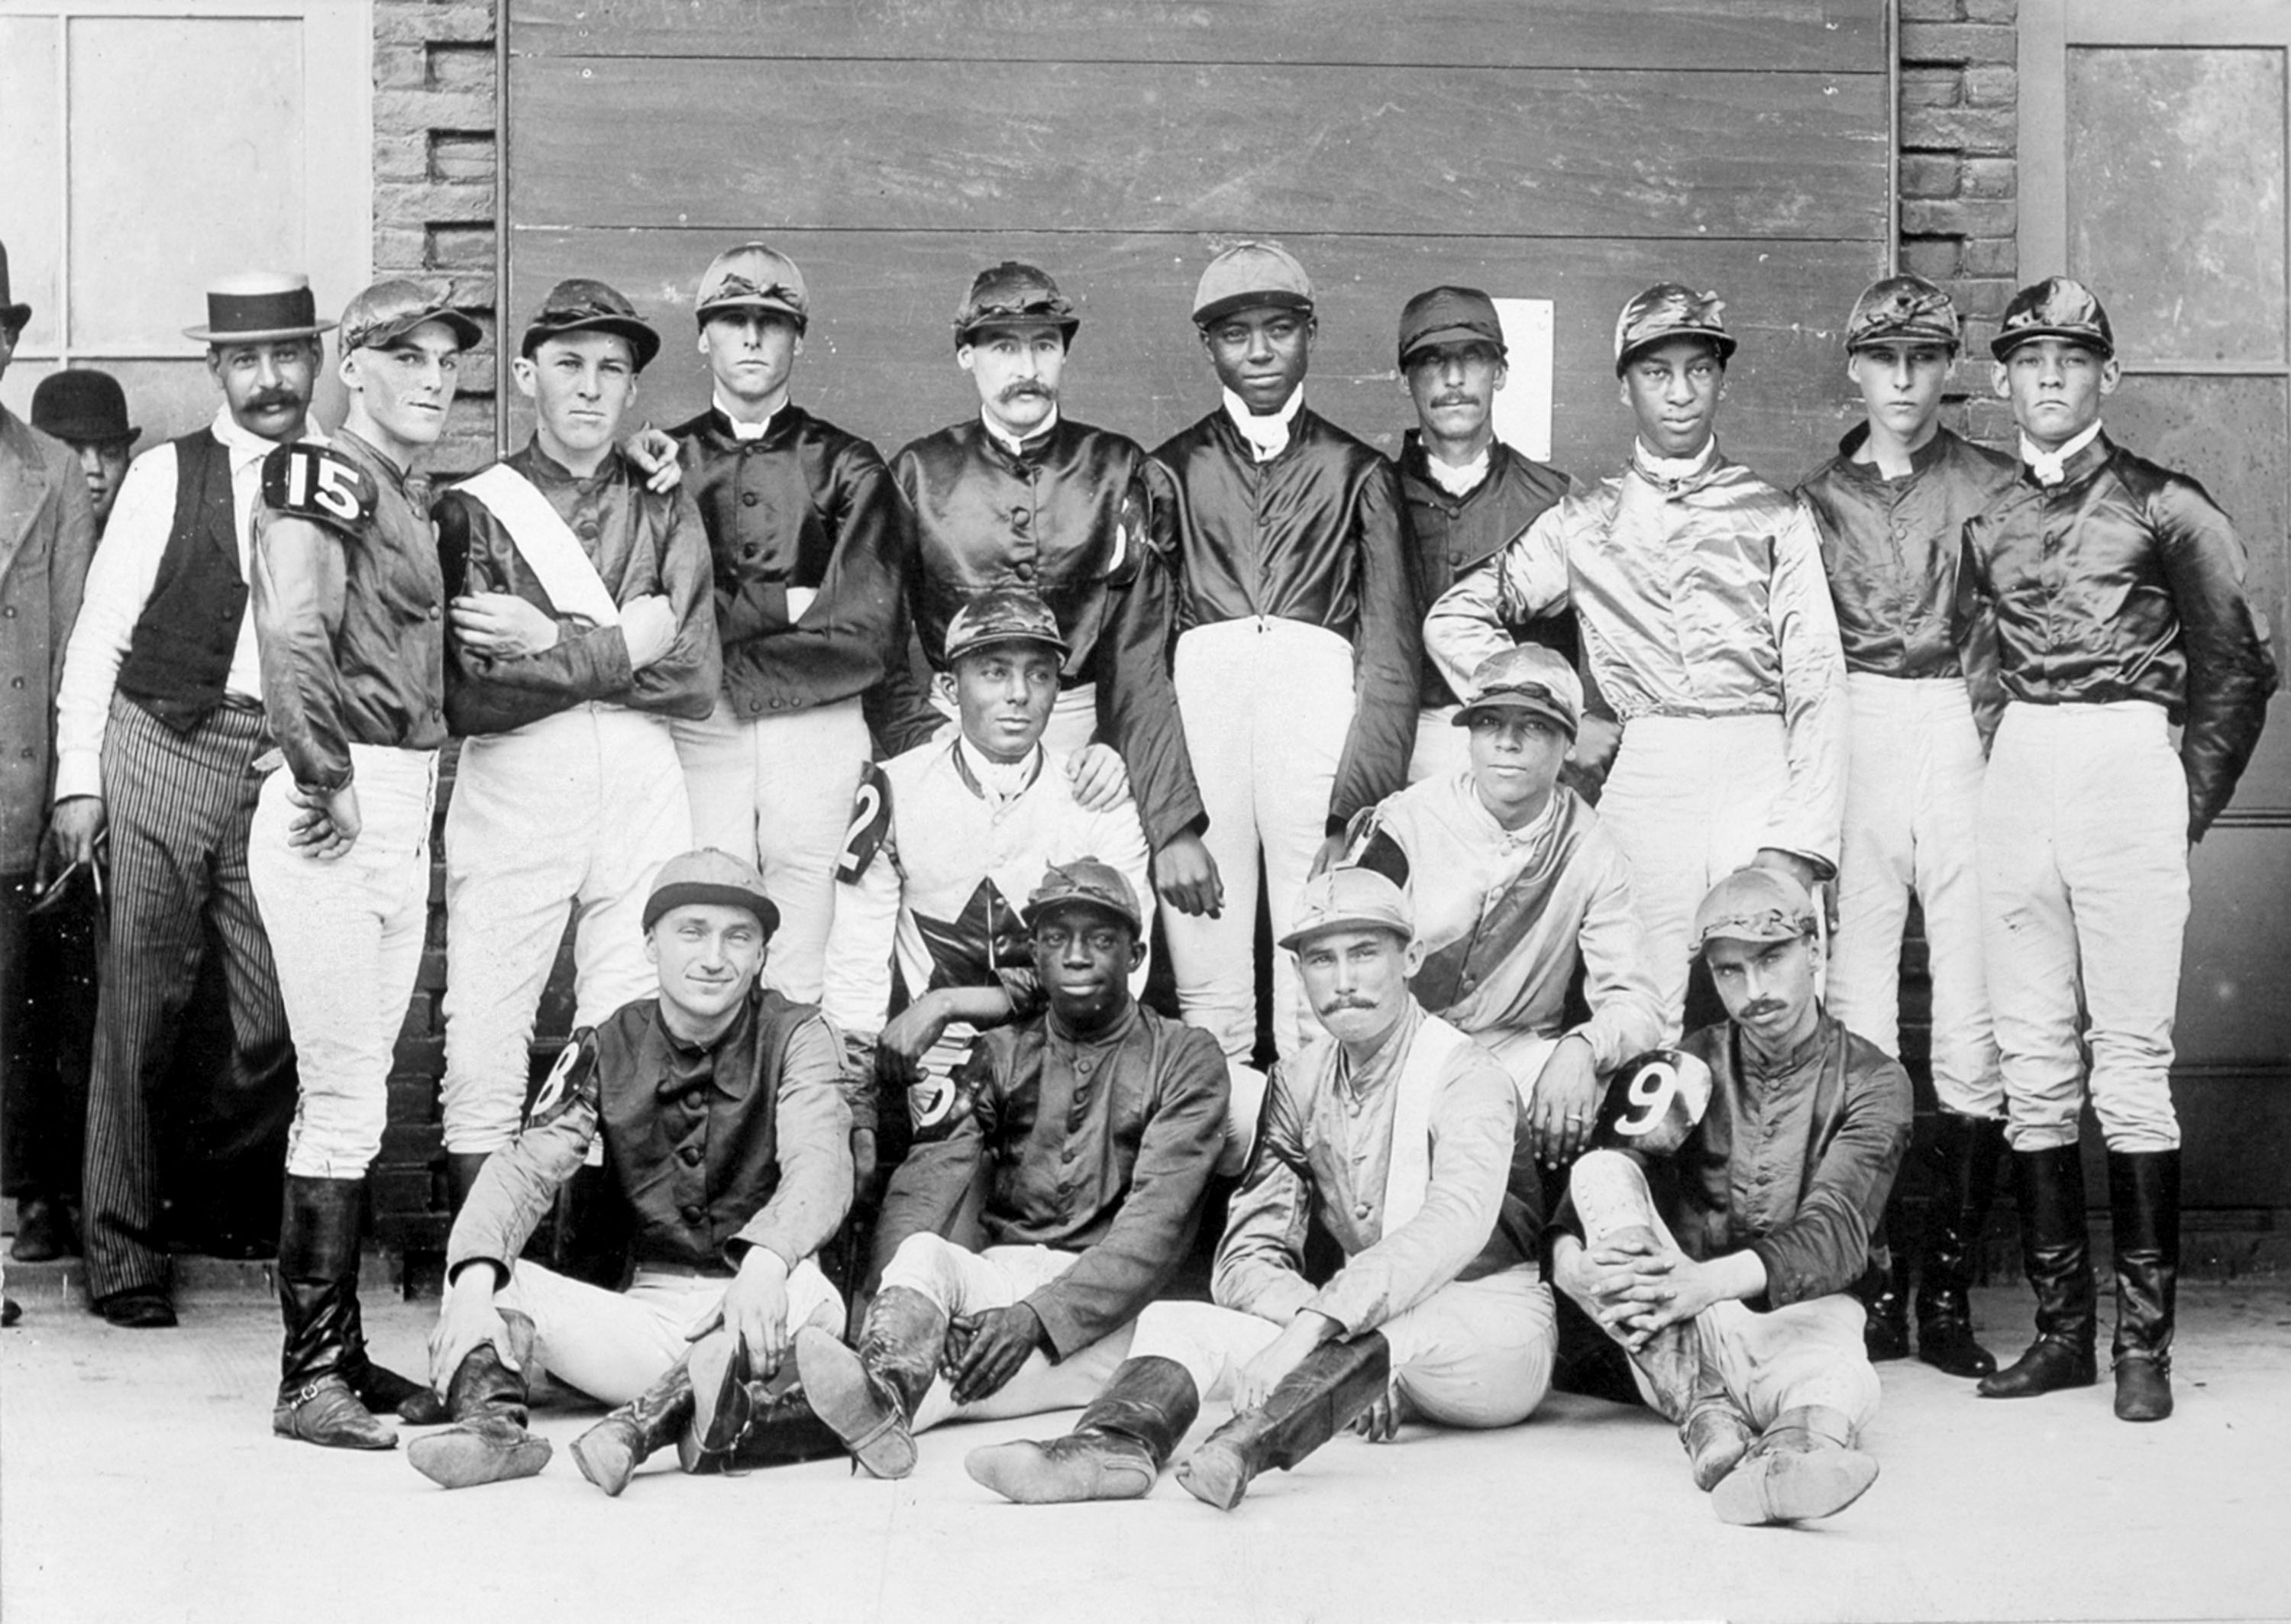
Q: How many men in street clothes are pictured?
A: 3